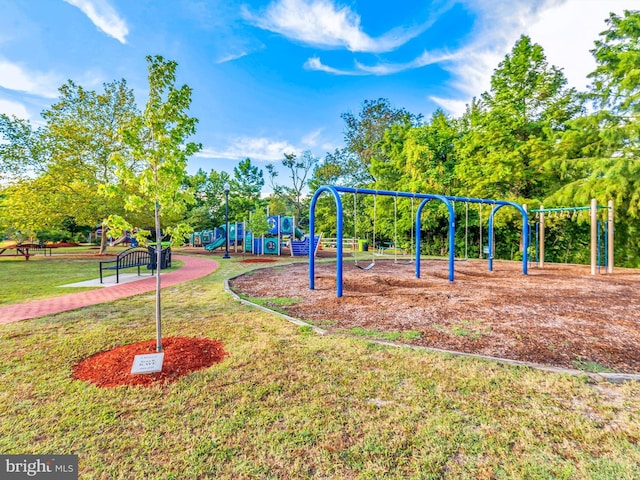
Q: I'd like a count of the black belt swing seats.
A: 4